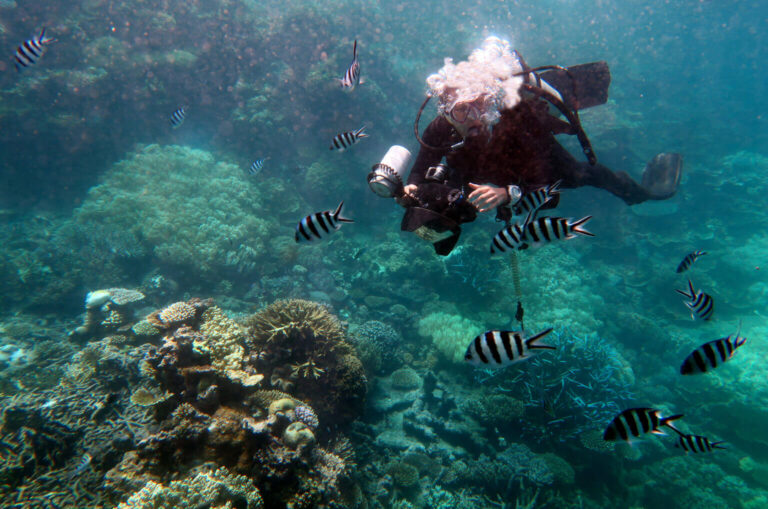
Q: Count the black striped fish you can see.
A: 15